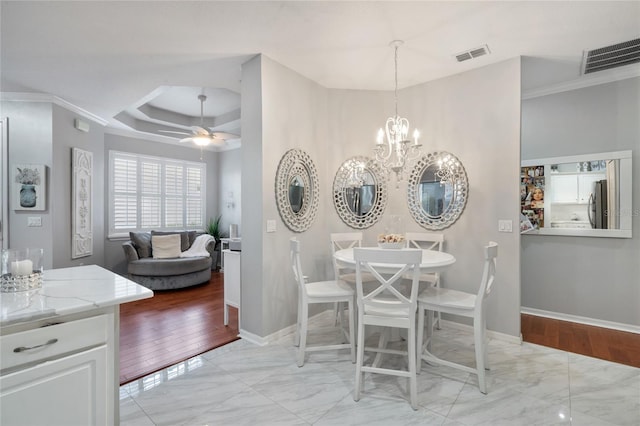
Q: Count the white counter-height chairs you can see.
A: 5